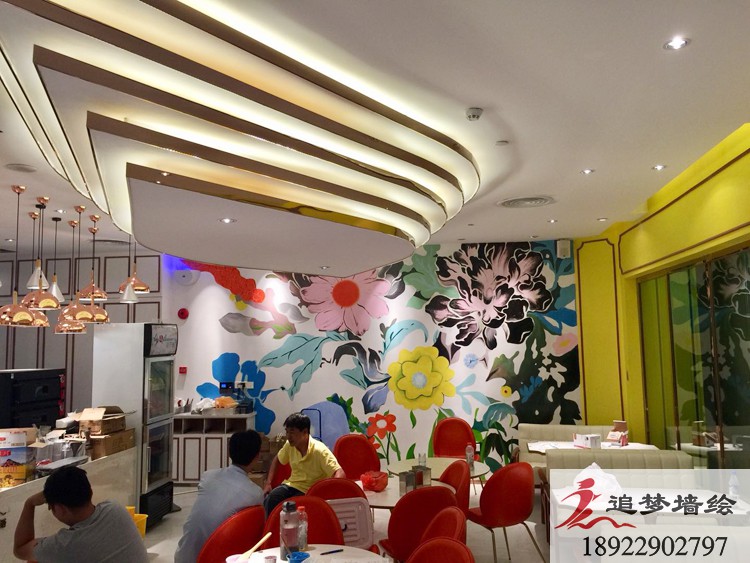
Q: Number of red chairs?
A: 11